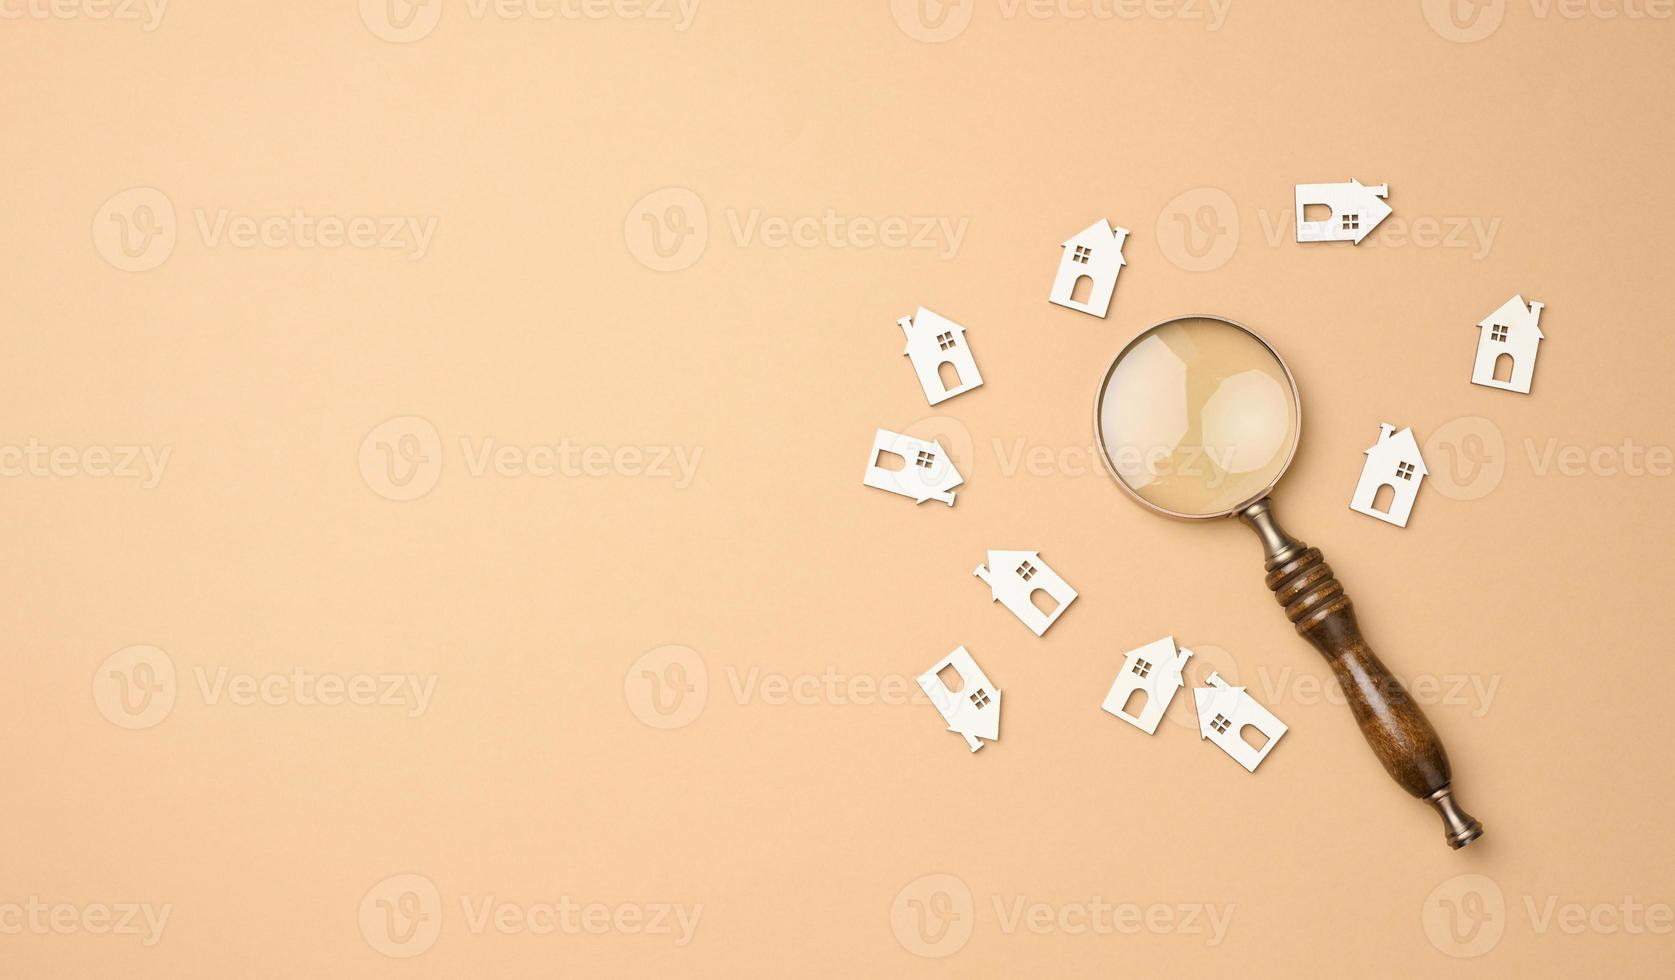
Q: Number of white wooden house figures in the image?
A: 10